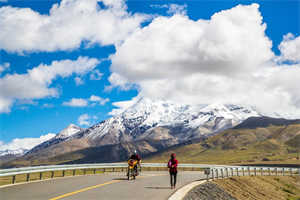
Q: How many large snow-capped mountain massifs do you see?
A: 1